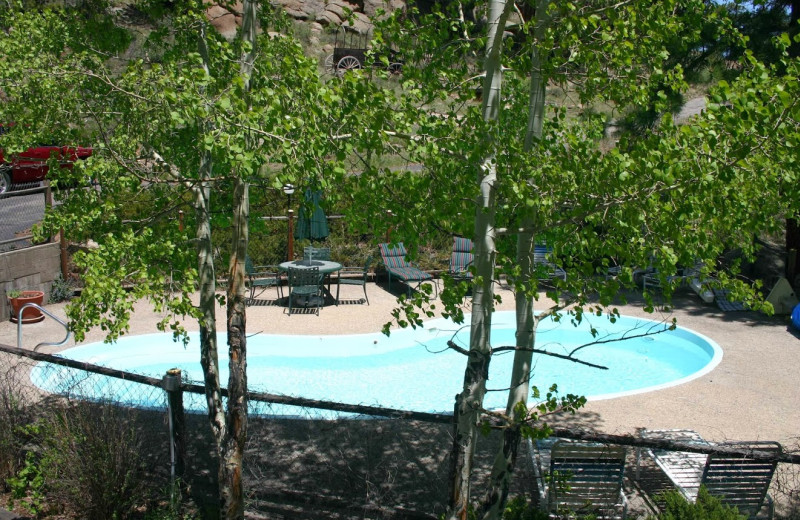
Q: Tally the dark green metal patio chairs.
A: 4